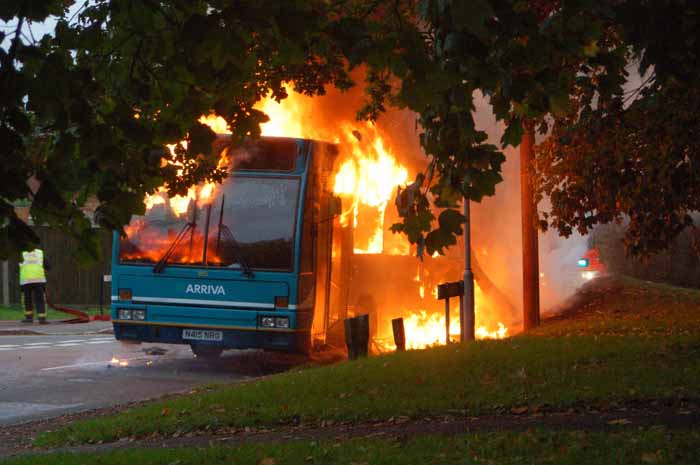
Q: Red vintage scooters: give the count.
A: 0